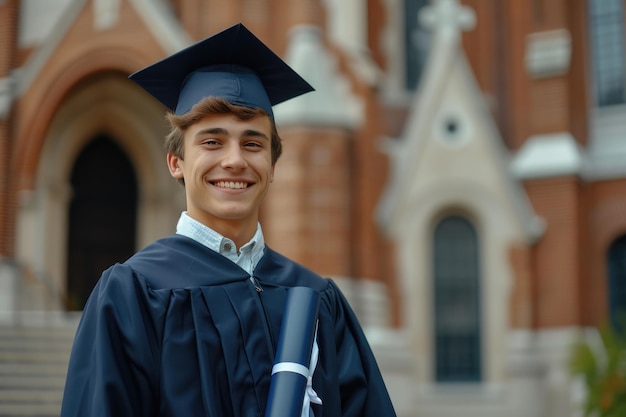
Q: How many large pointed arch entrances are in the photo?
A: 1